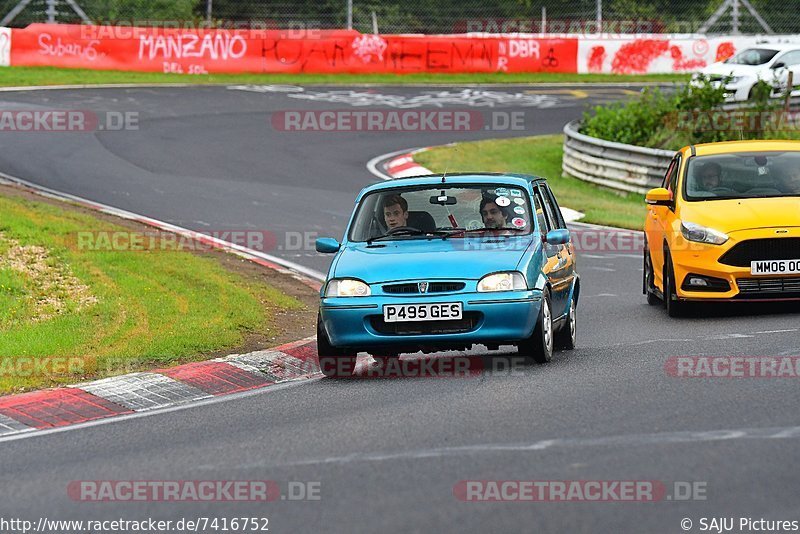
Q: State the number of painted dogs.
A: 0